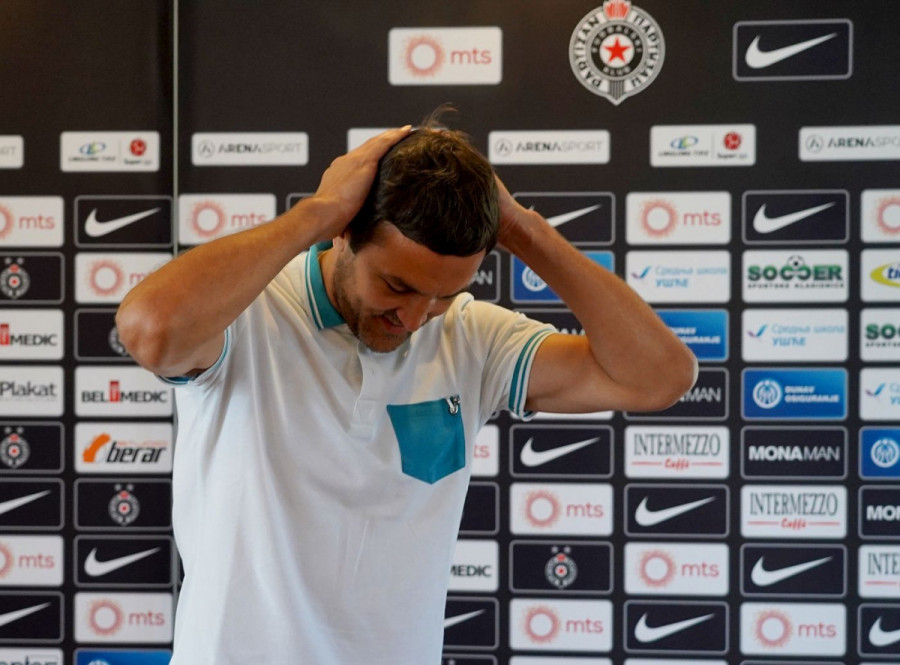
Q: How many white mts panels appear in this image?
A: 13